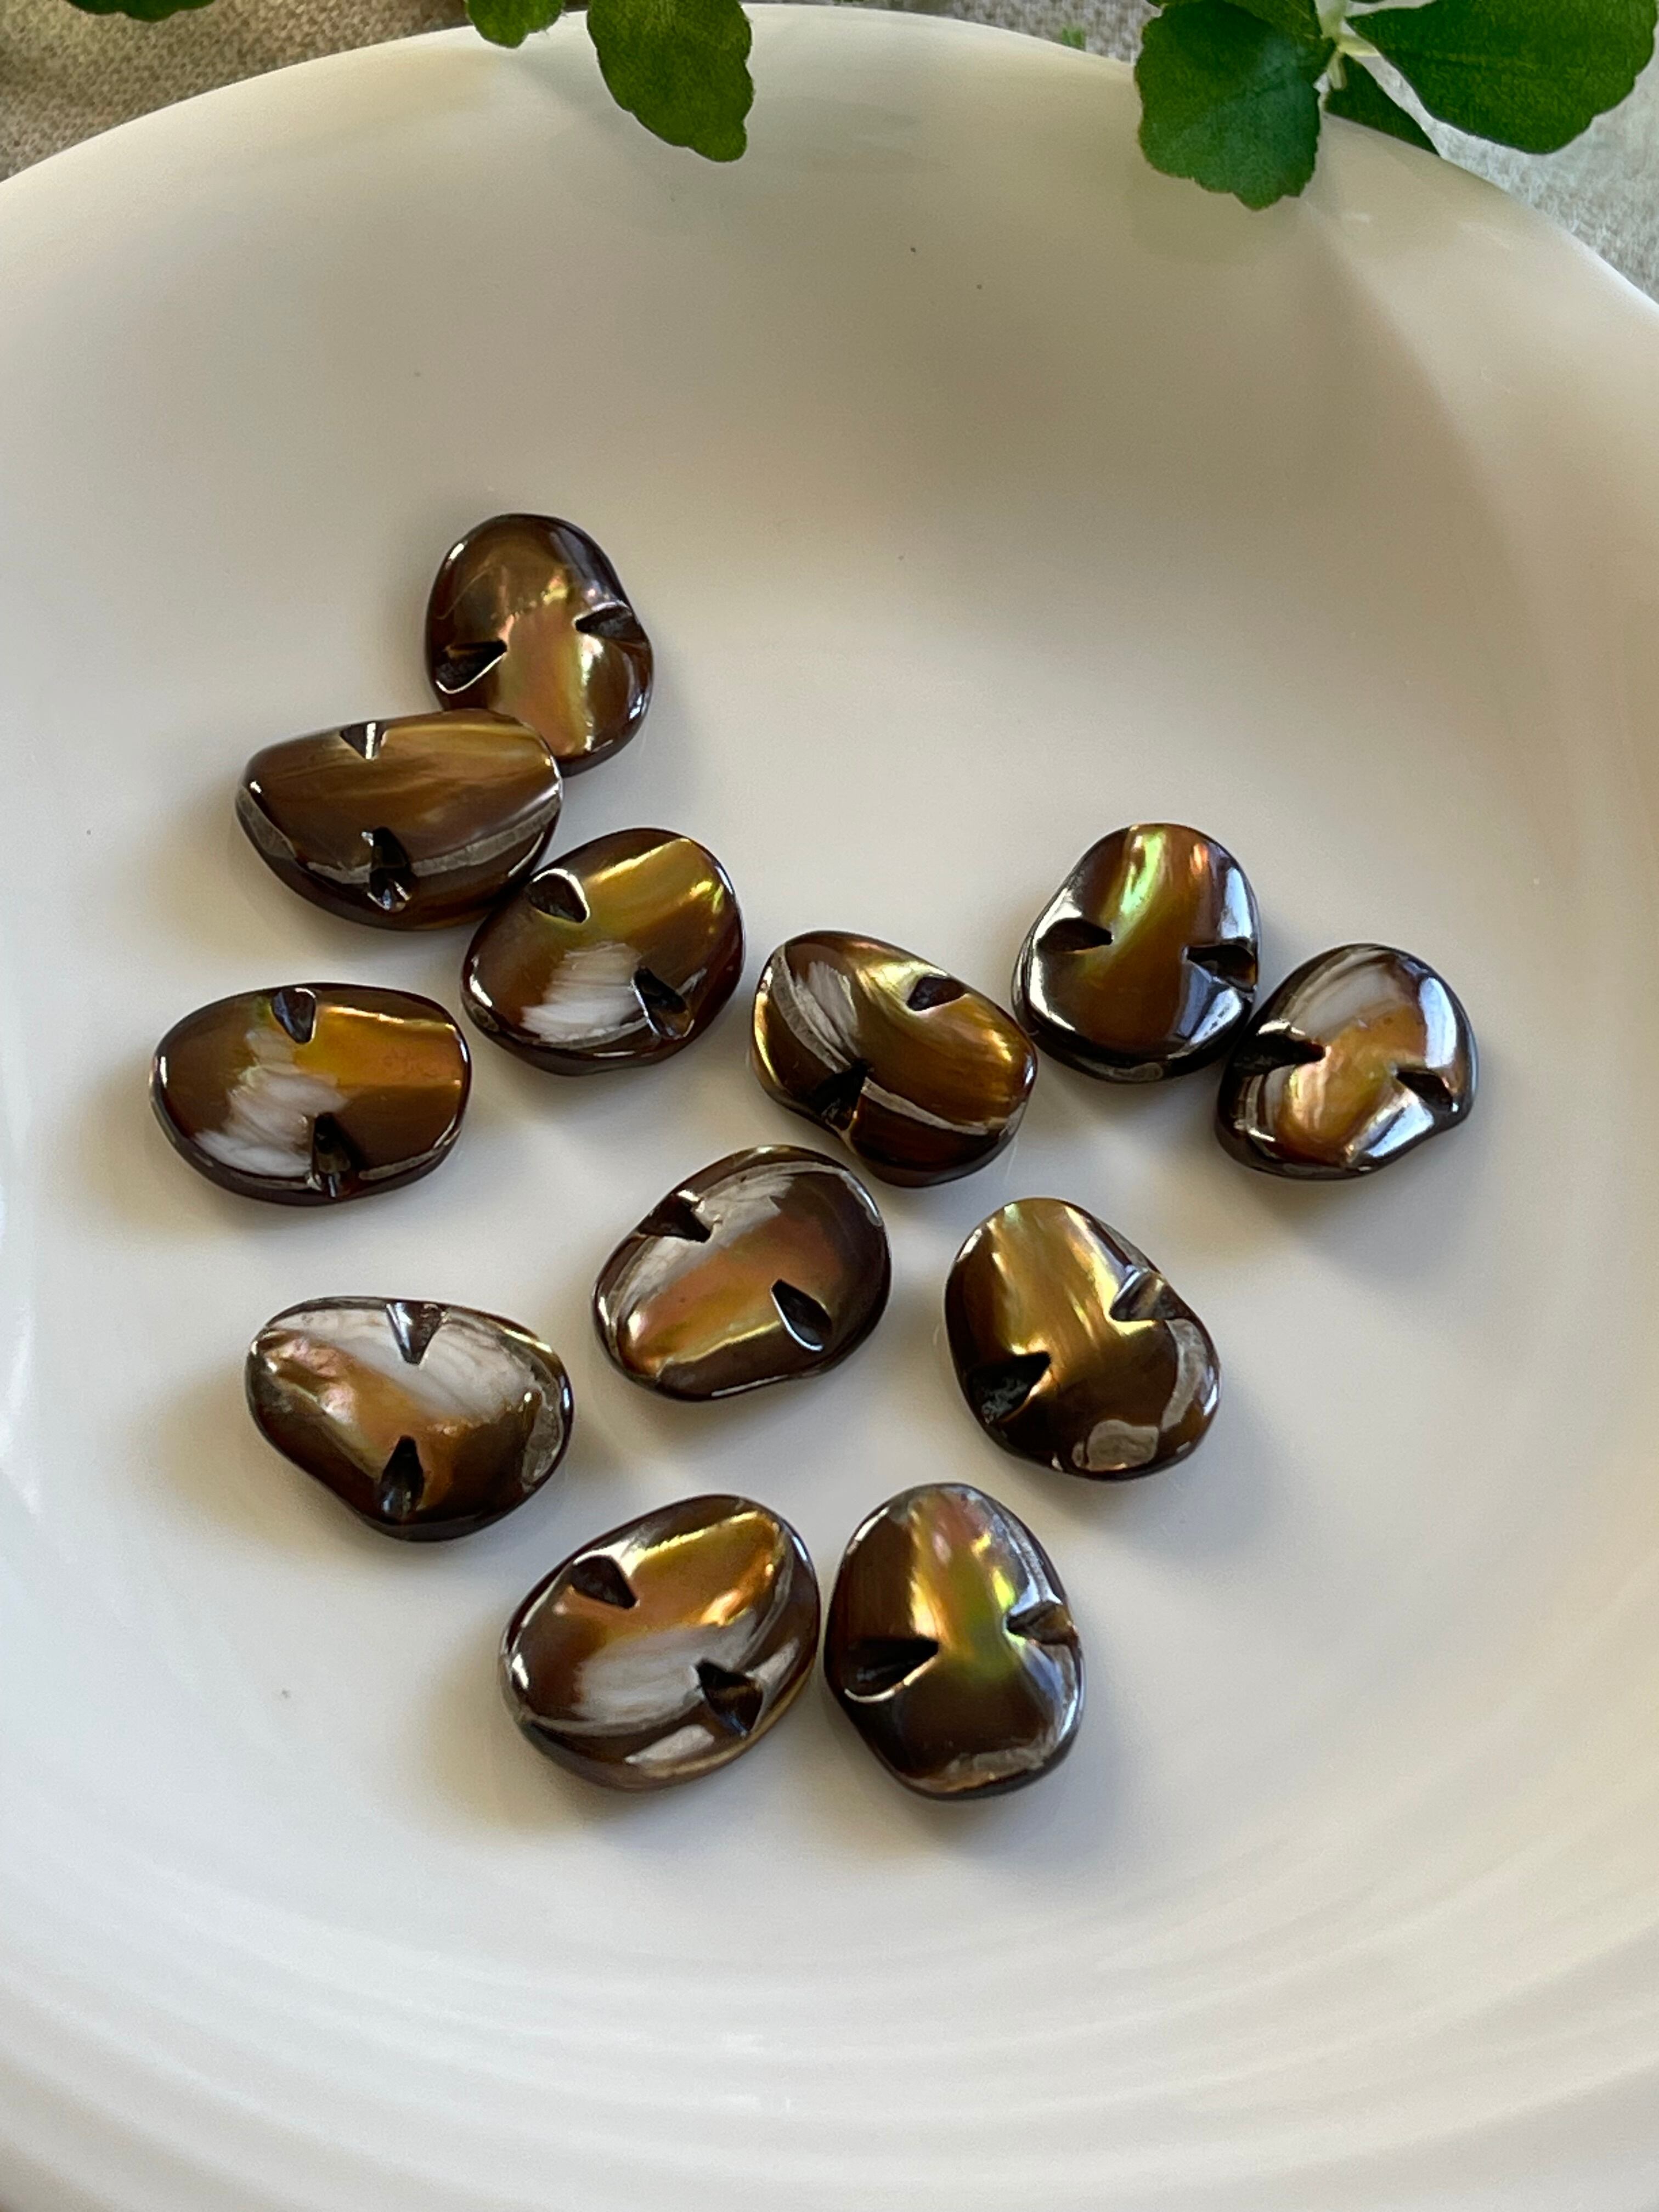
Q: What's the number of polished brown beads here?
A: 12